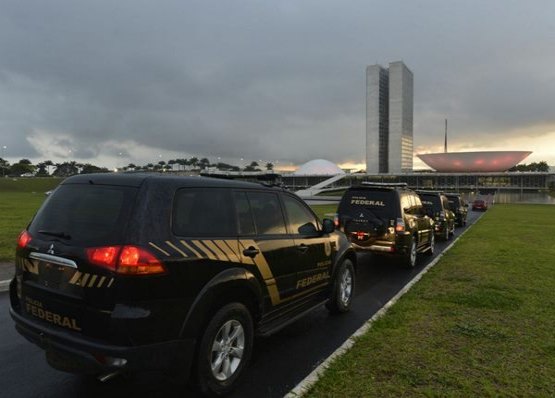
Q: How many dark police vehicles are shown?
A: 4